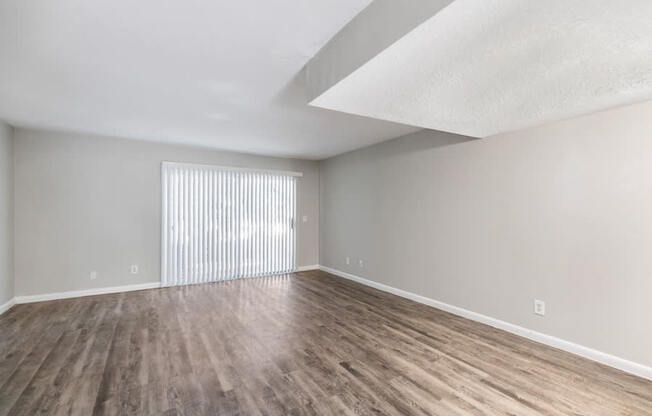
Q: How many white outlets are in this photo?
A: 5